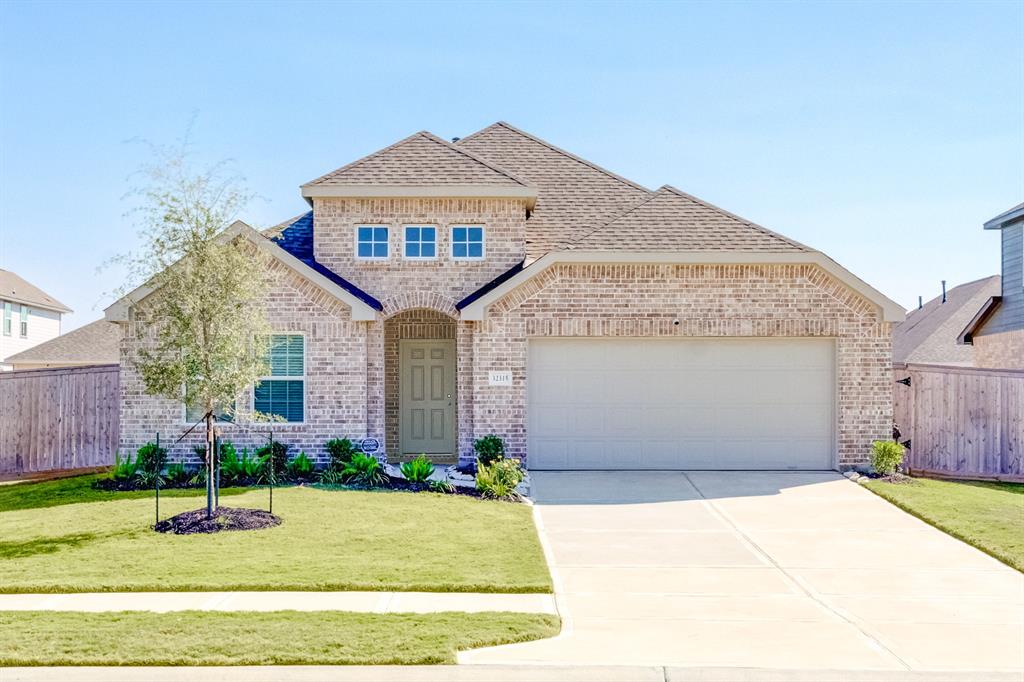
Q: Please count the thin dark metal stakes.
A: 2